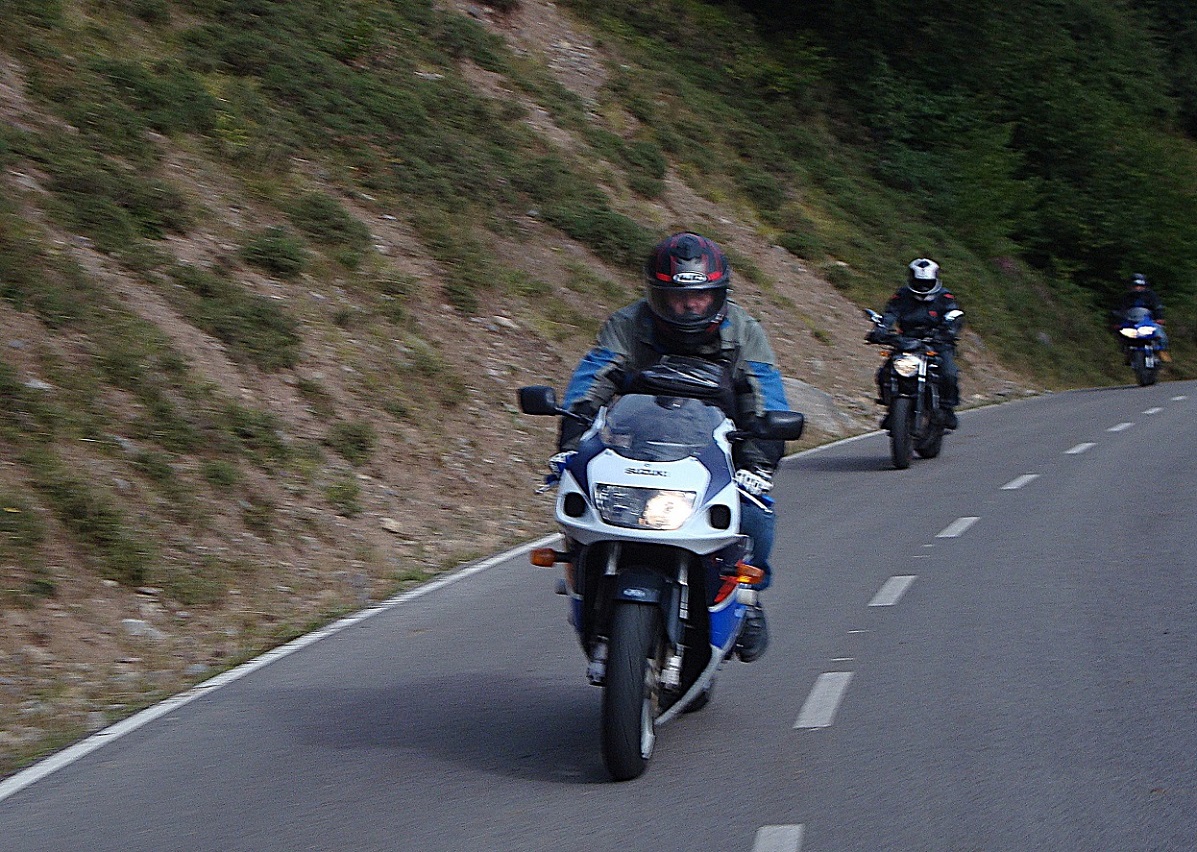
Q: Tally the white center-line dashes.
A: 9